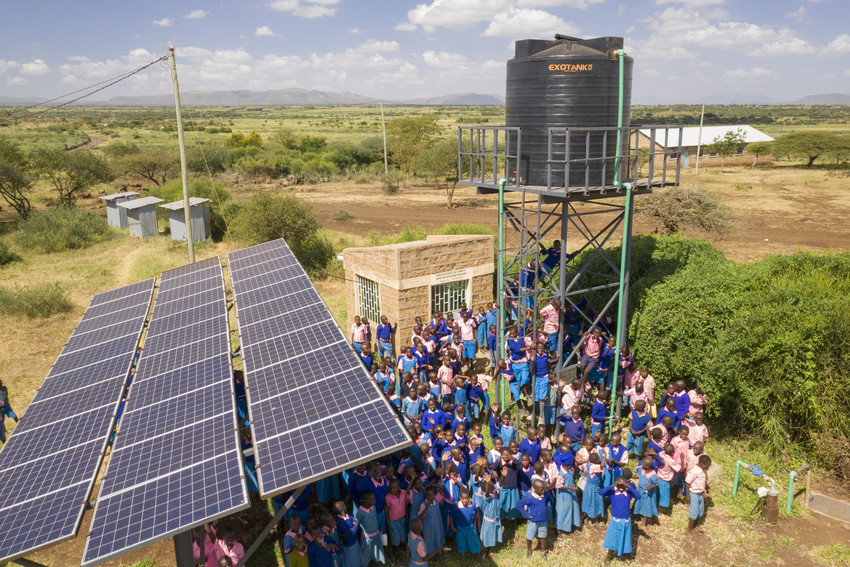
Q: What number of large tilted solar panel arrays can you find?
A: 3